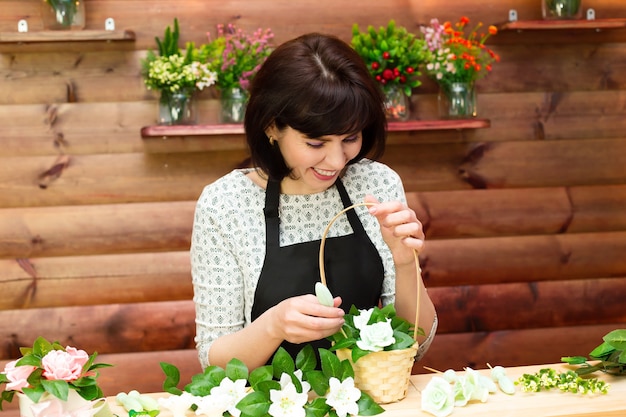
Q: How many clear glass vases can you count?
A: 6